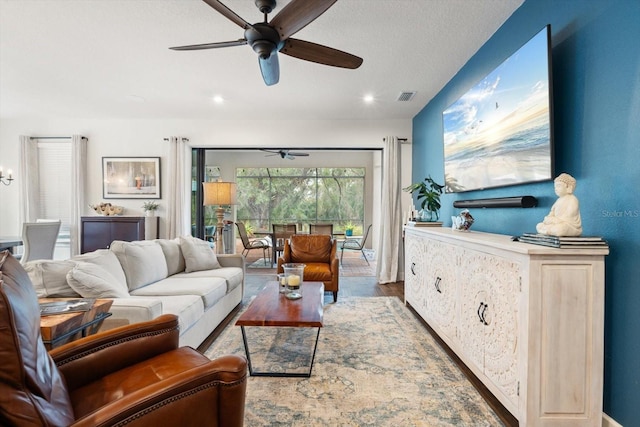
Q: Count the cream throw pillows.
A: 2